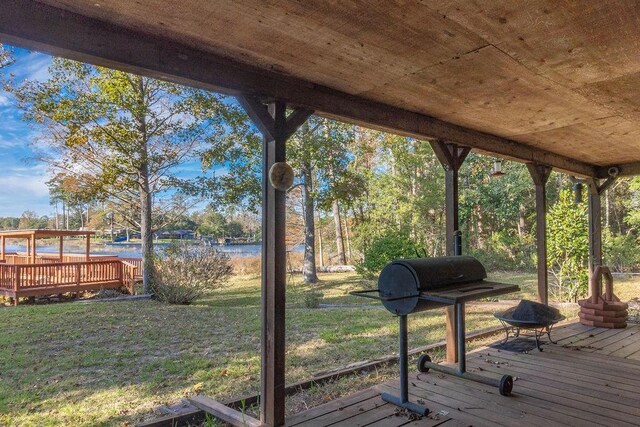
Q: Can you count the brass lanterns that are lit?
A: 0